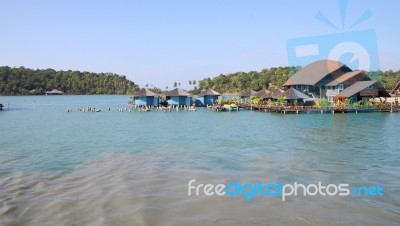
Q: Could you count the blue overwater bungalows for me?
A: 3